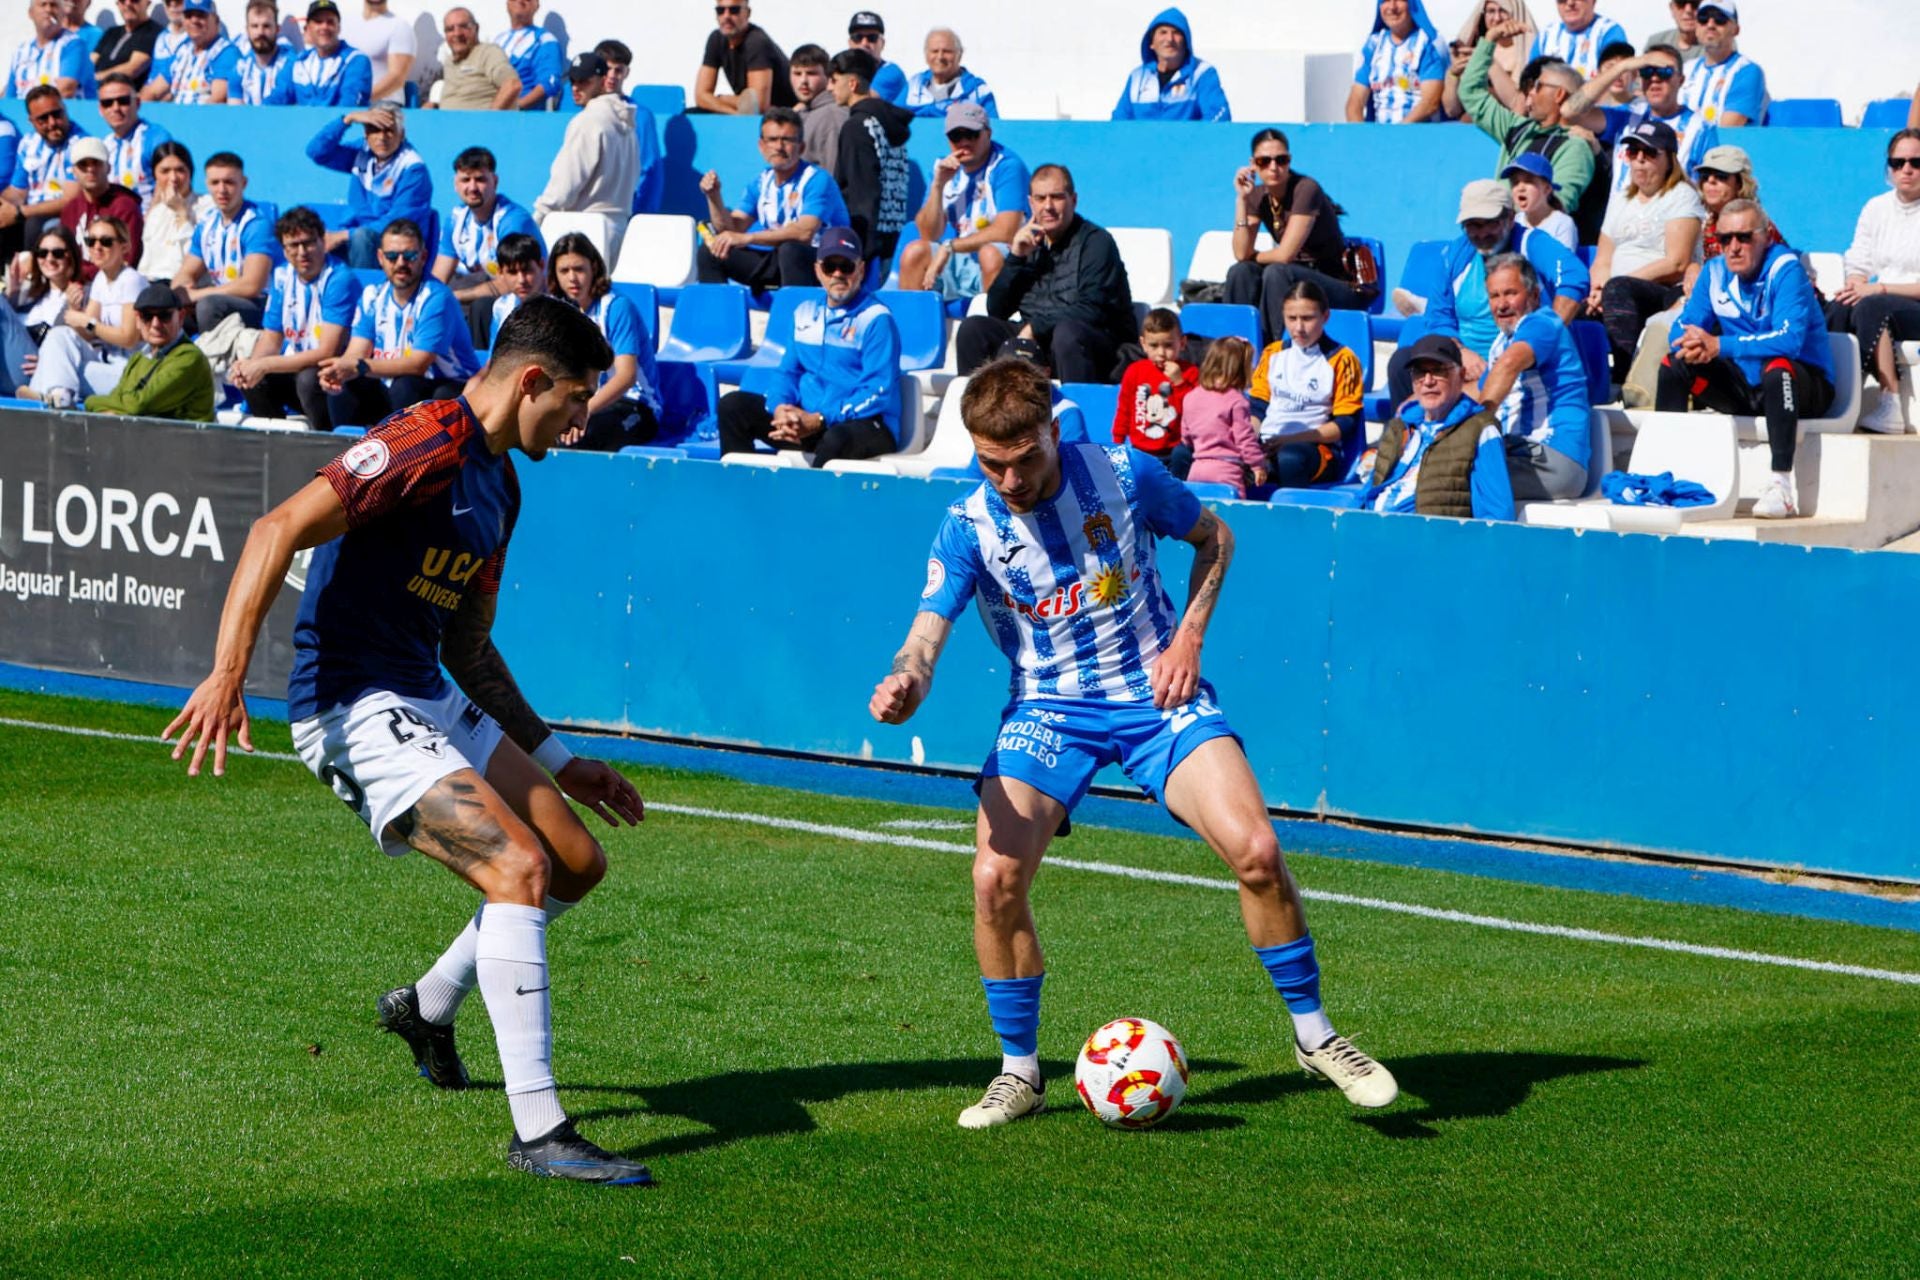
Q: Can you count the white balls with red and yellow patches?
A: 1